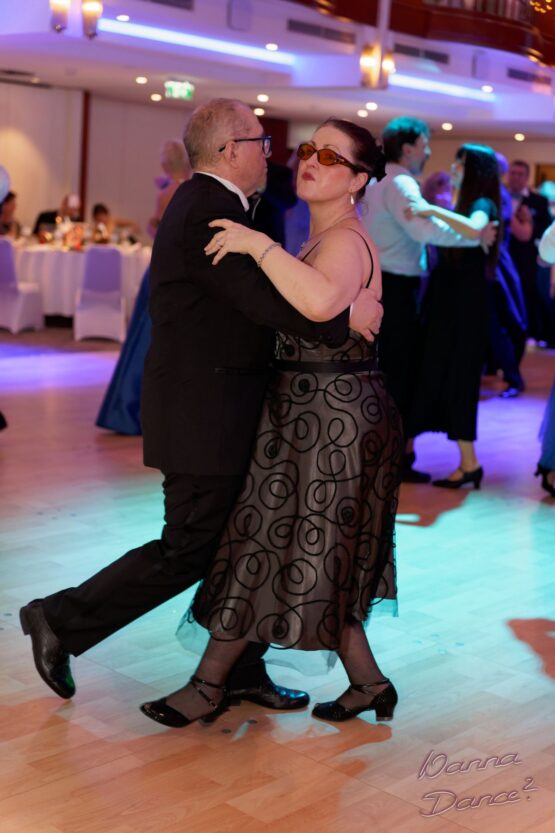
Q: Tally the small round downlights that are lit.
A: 11